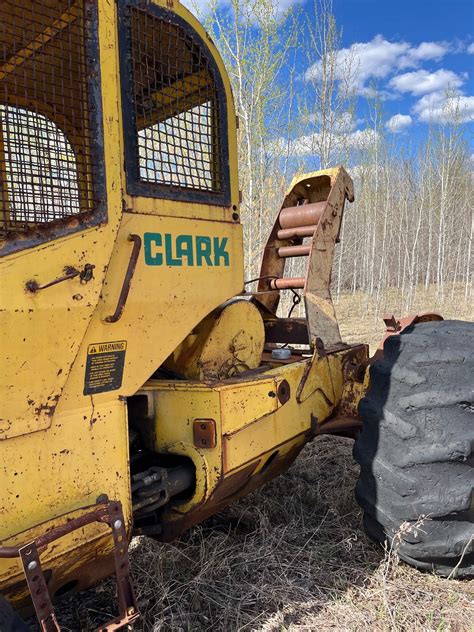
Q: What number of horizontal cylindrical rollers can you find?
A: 4